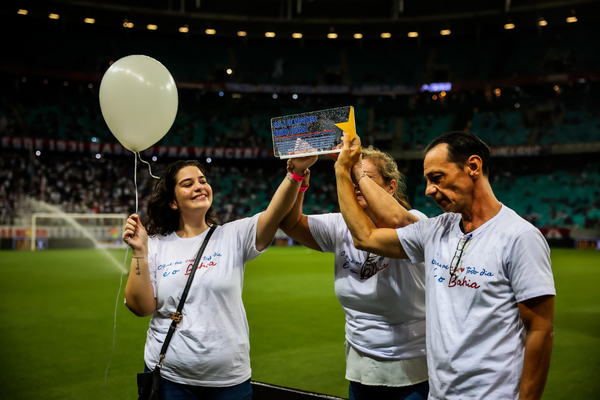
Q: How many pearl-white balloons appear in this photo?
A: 1